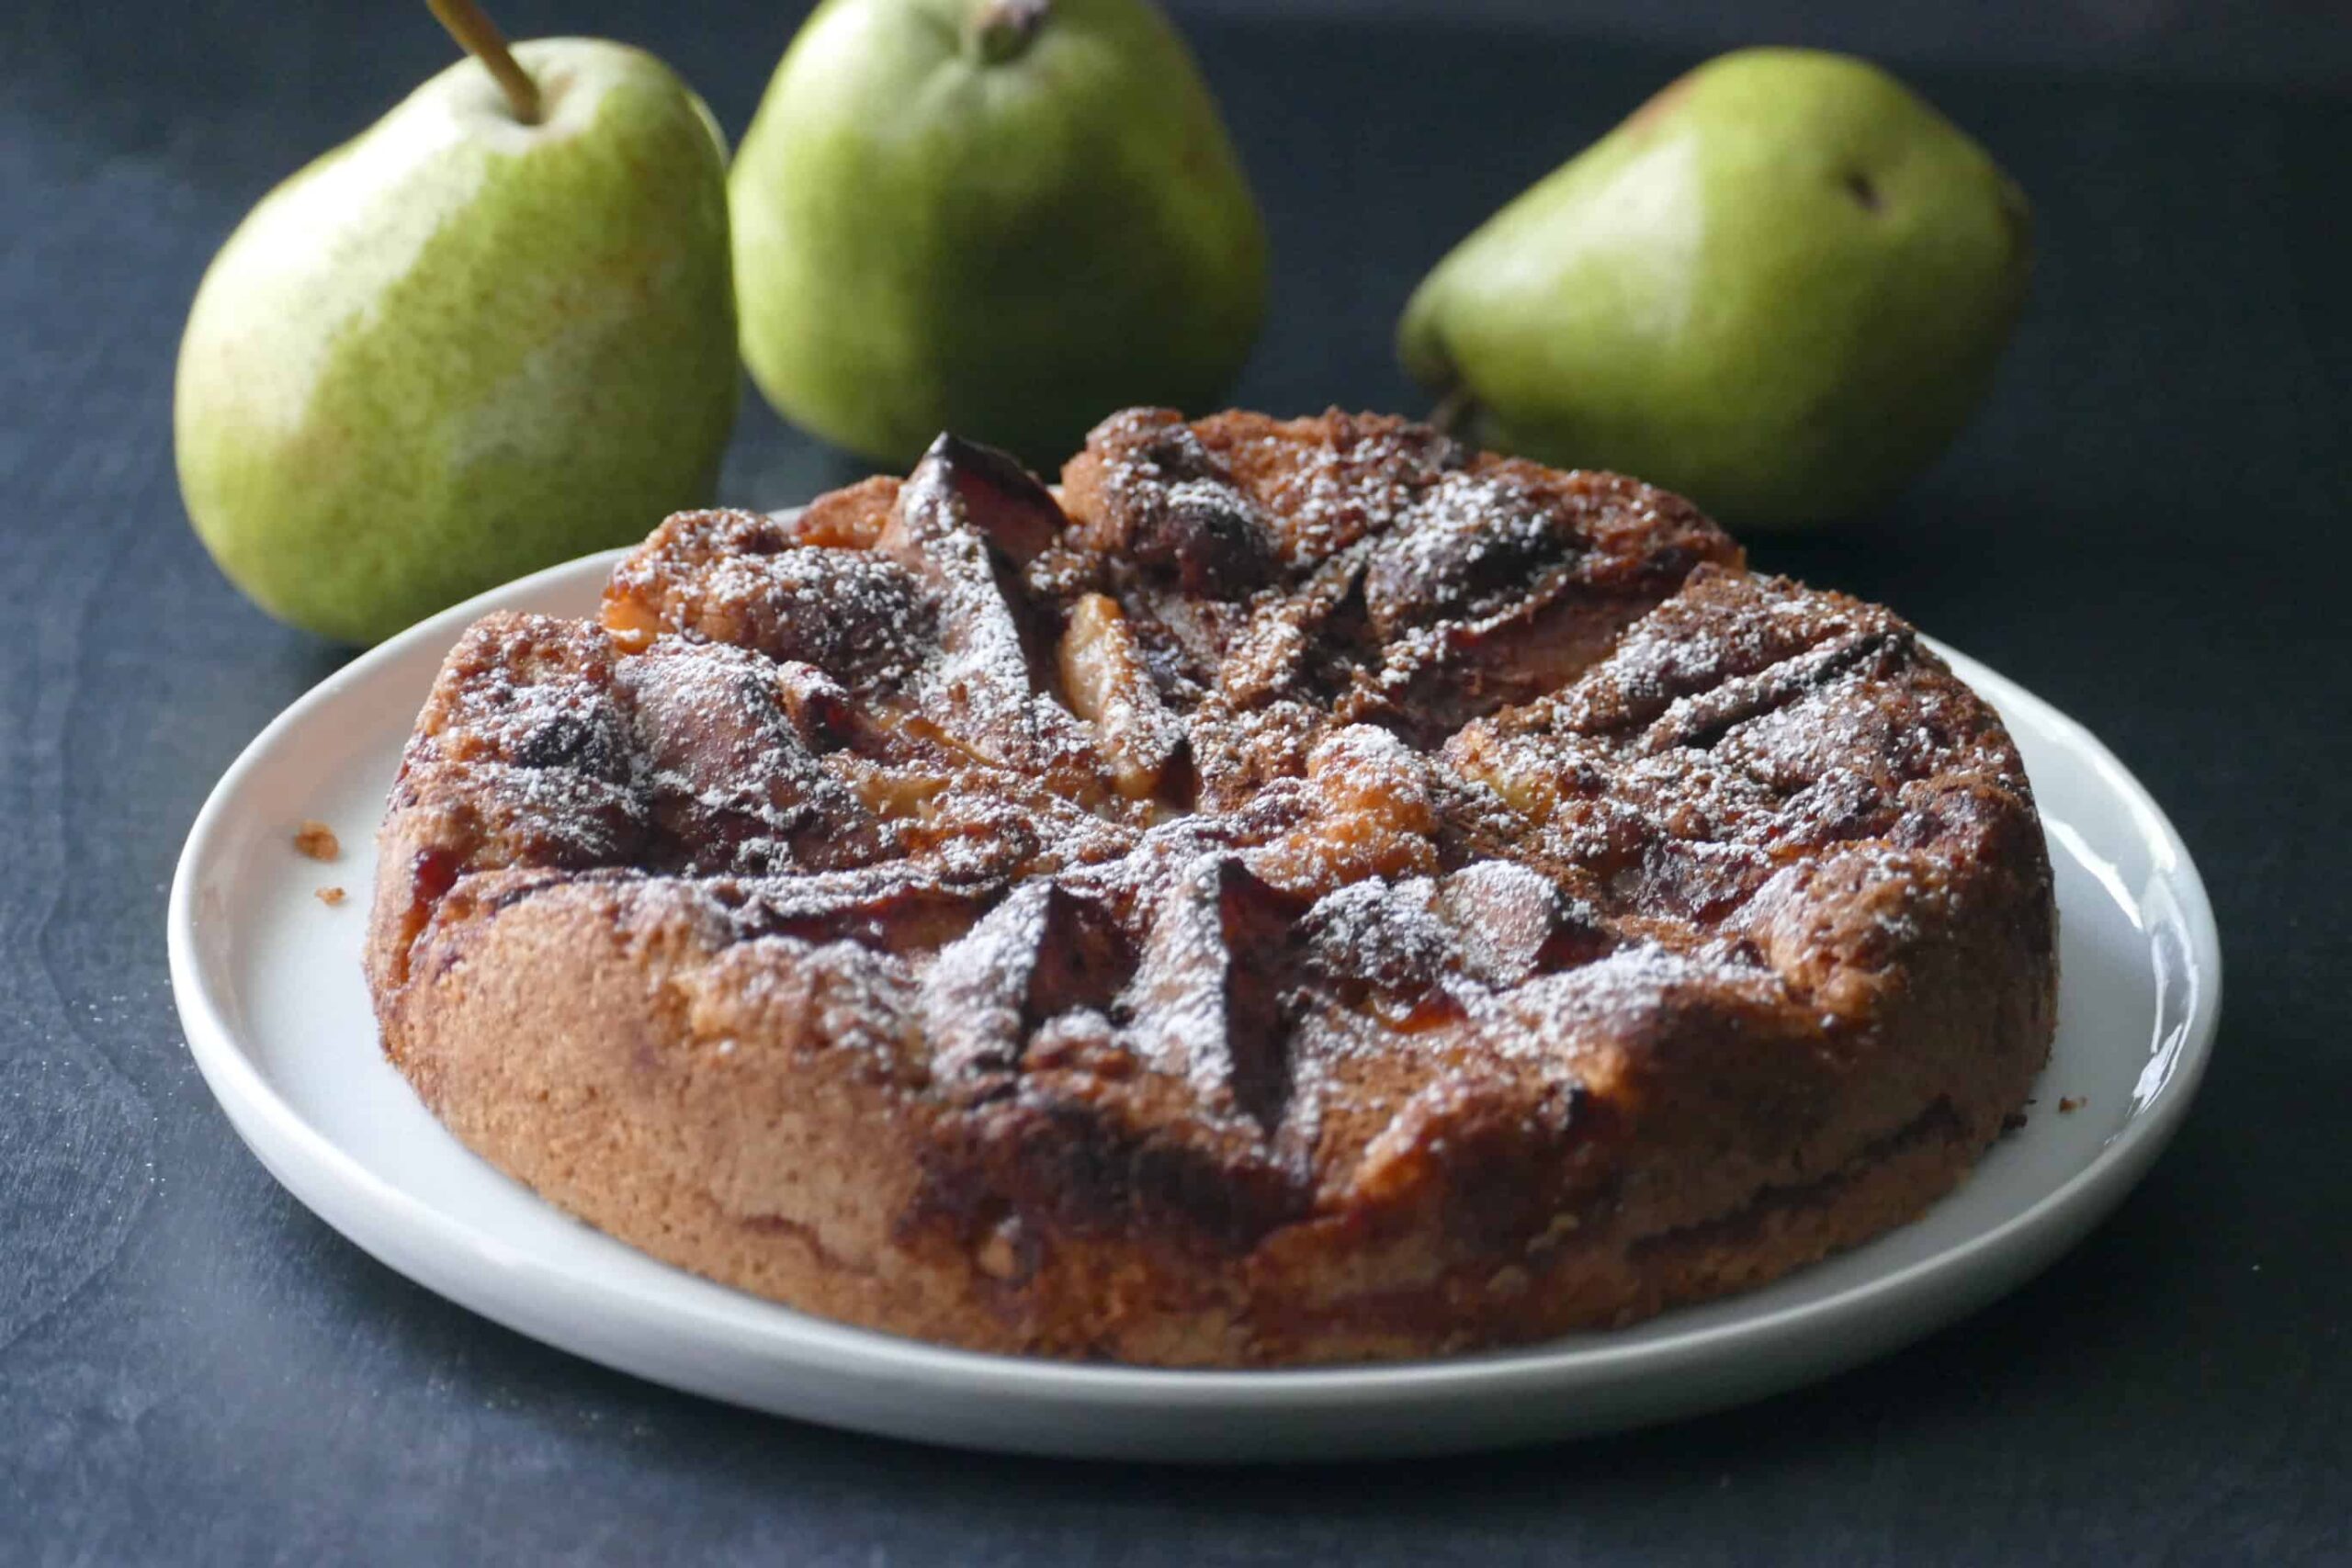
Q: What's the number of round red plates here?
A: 0